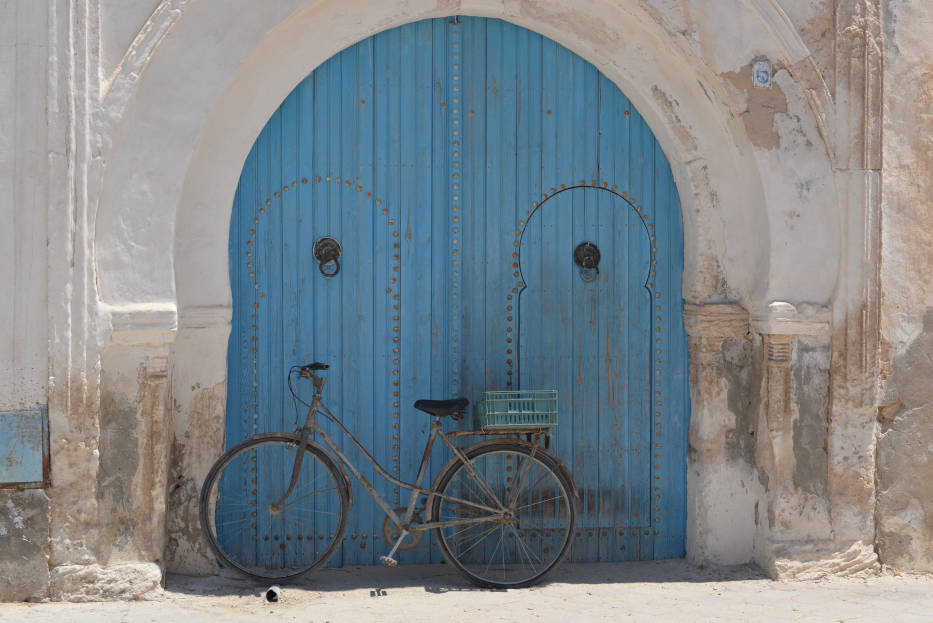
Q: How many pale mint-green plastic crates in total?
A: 1